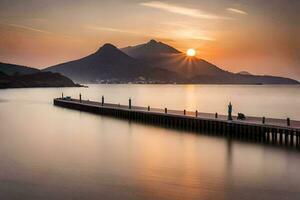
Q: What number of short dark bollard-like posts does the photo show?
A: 7